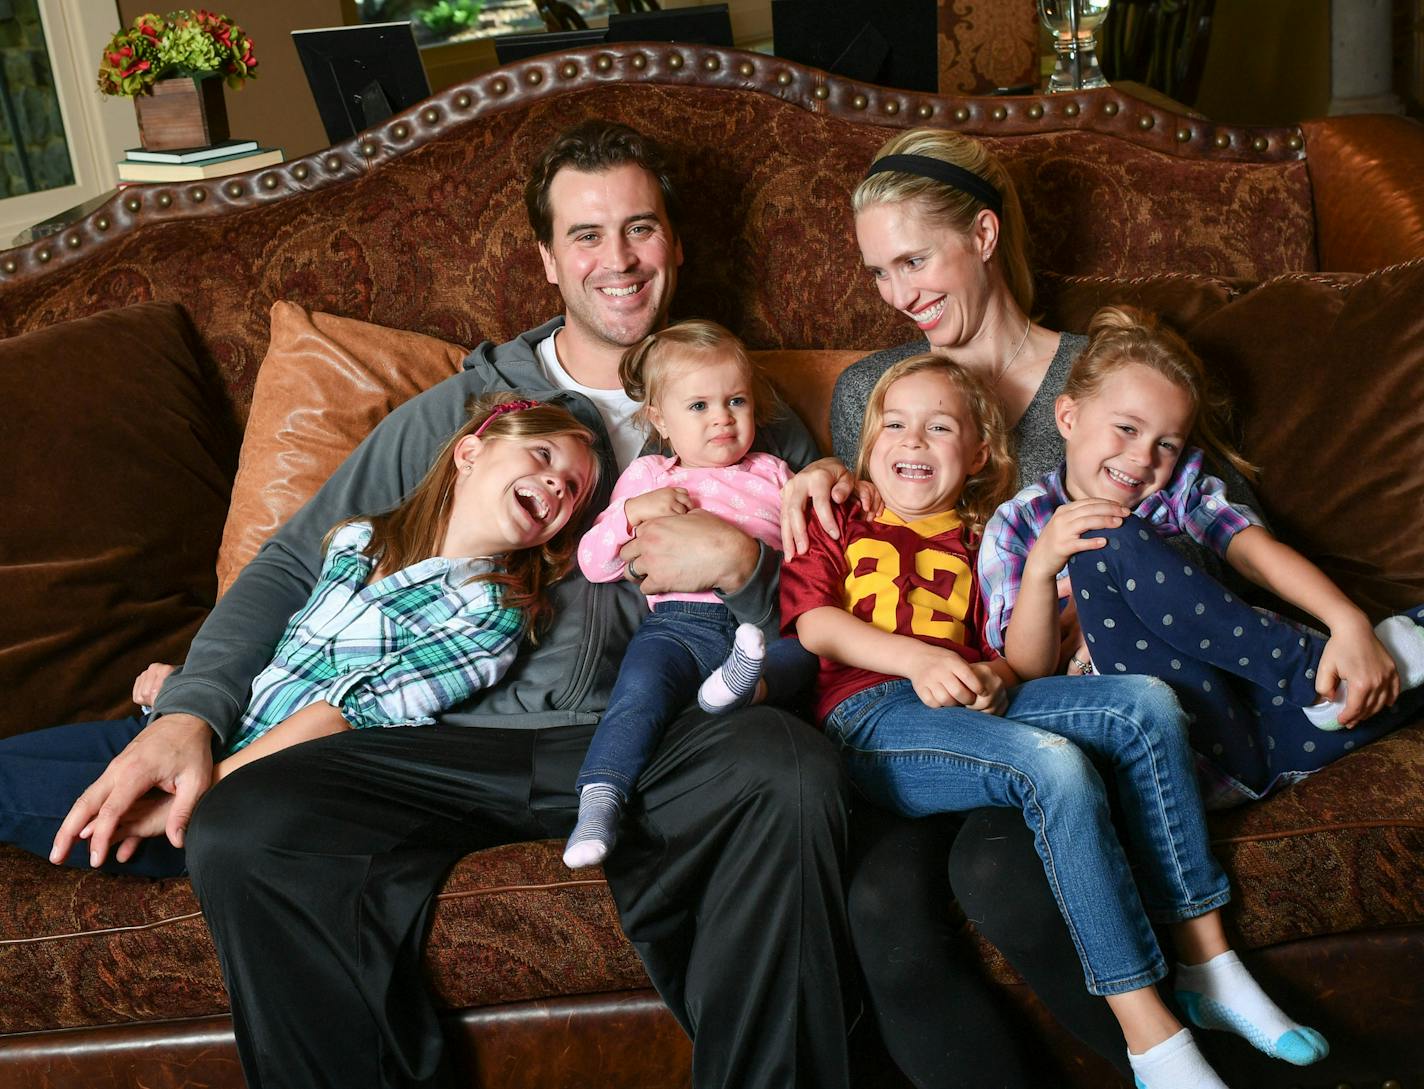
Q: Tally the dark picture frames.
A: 4